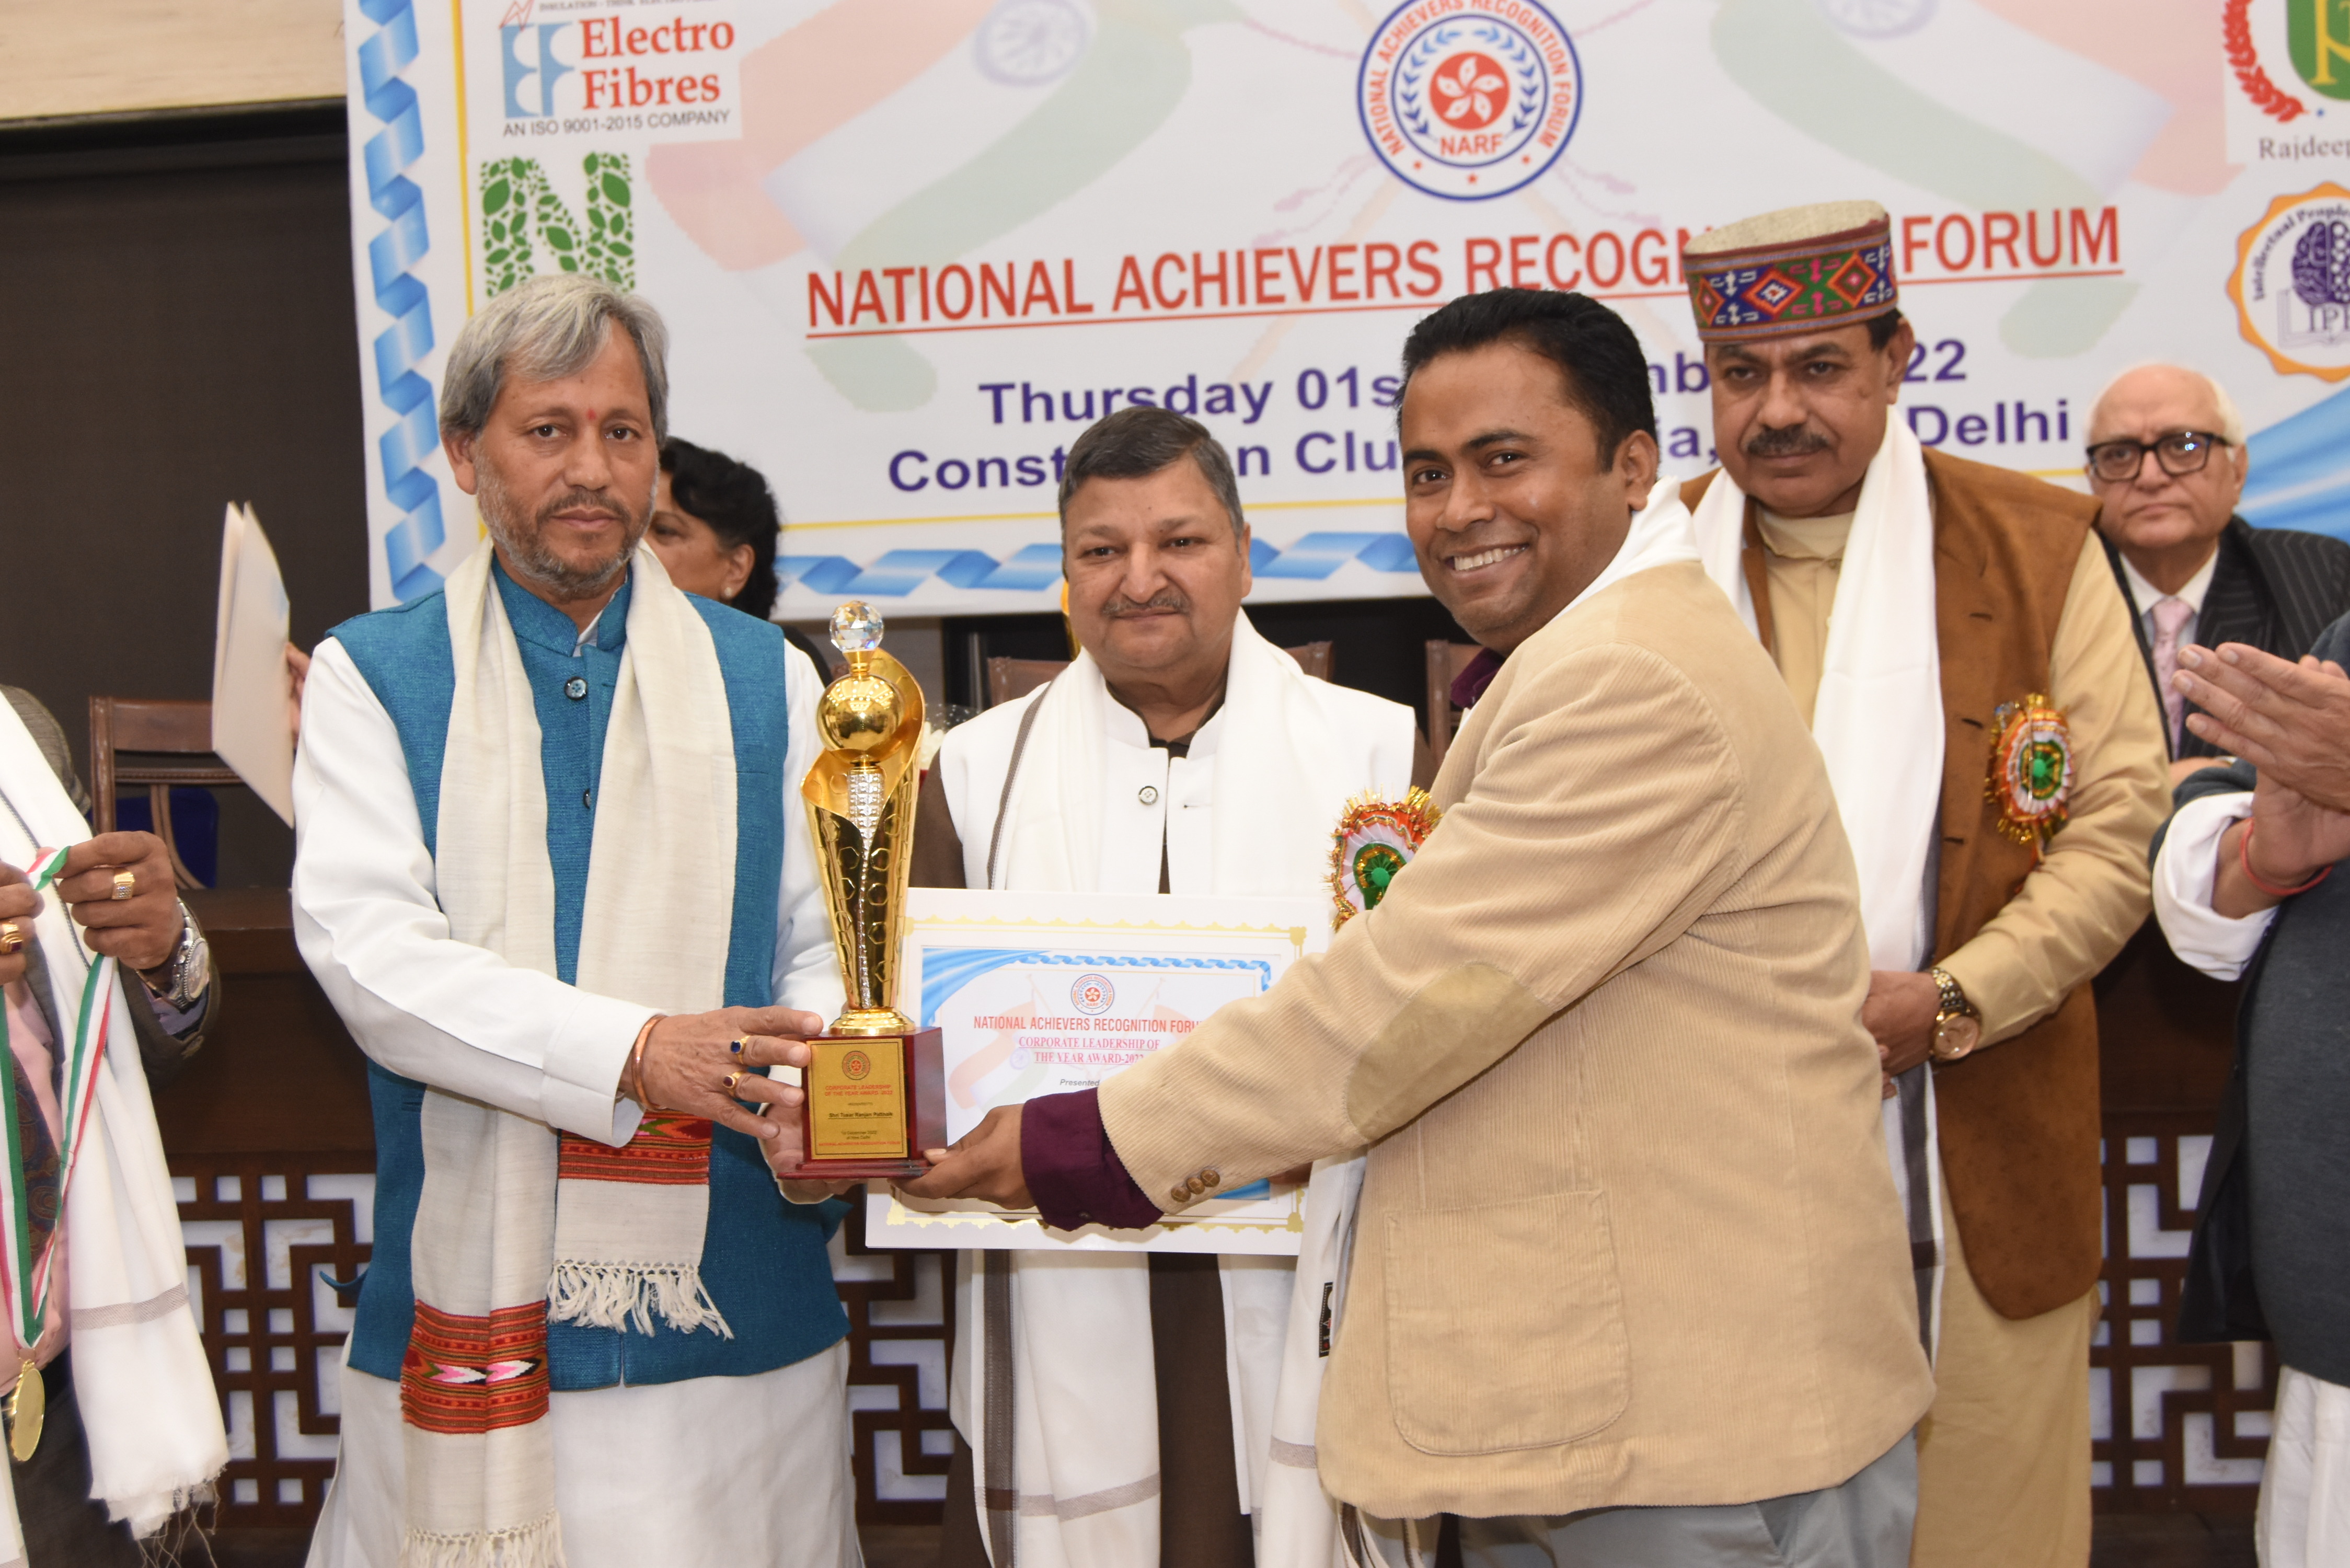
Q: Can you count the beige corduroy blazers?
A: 1